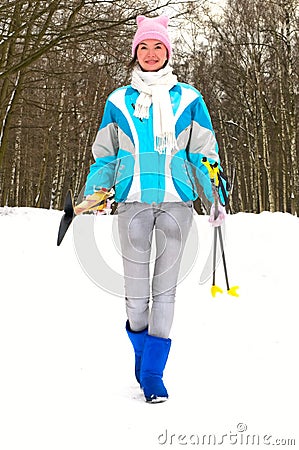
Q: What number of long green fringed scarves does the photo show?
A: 0